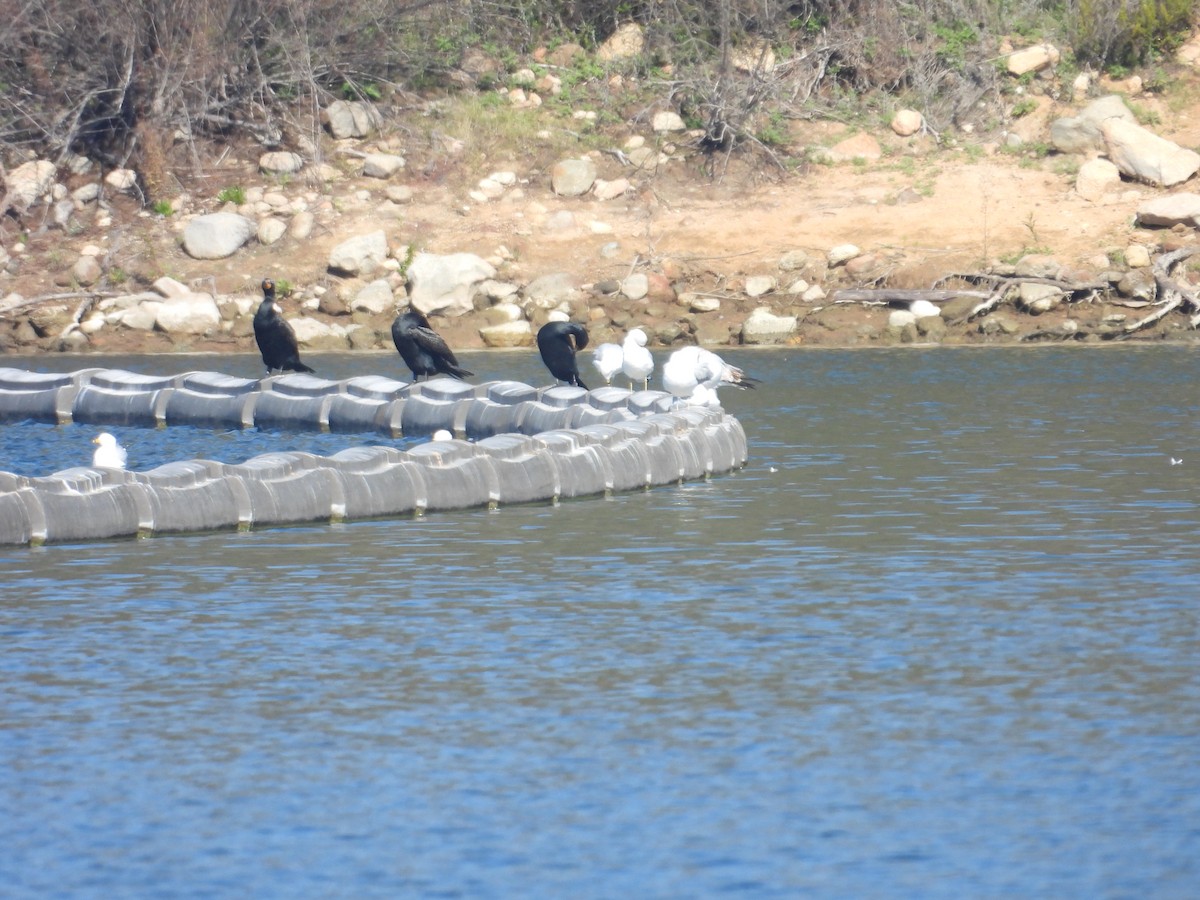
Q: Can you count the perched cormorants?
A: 3